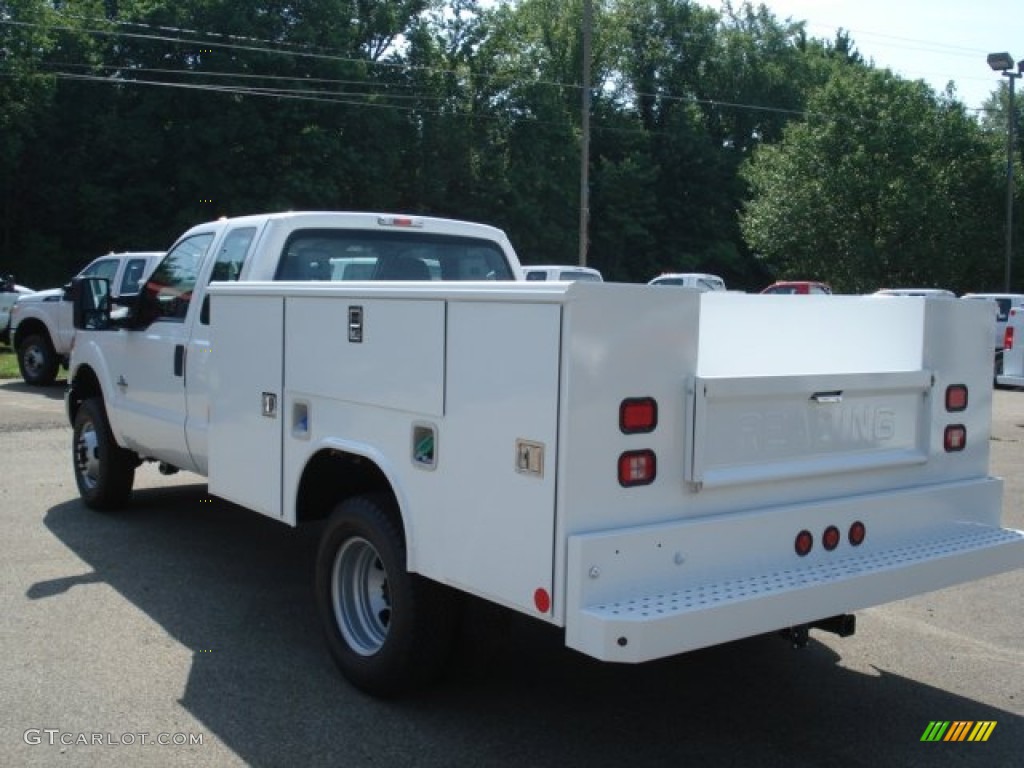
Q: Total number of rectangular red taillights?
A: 4